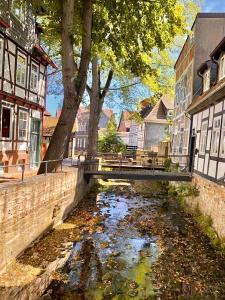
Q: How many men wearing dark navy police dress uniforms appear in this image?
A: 0